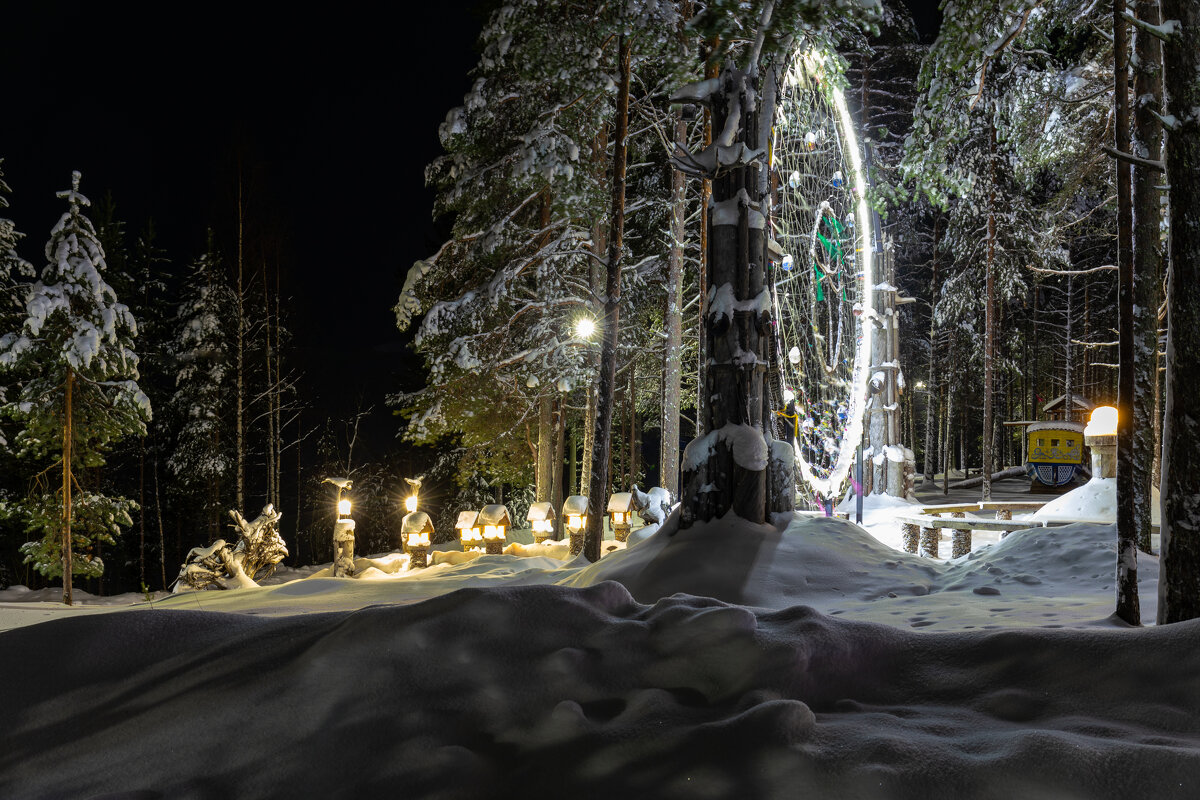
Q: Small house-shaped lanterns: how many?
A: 6